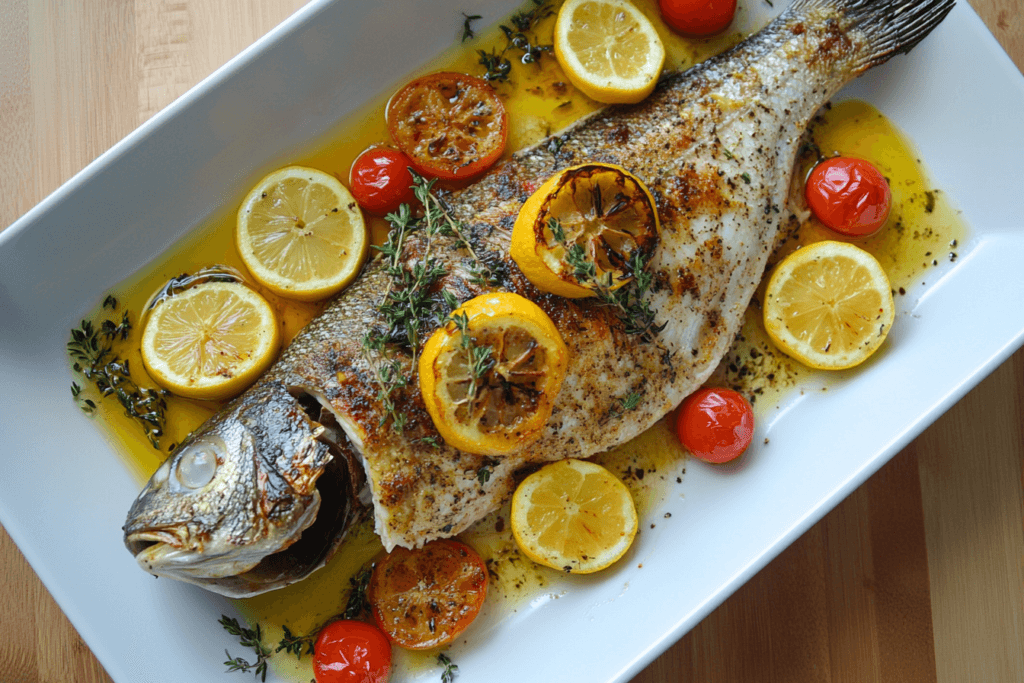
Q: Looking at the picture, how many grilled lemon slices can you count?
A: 2